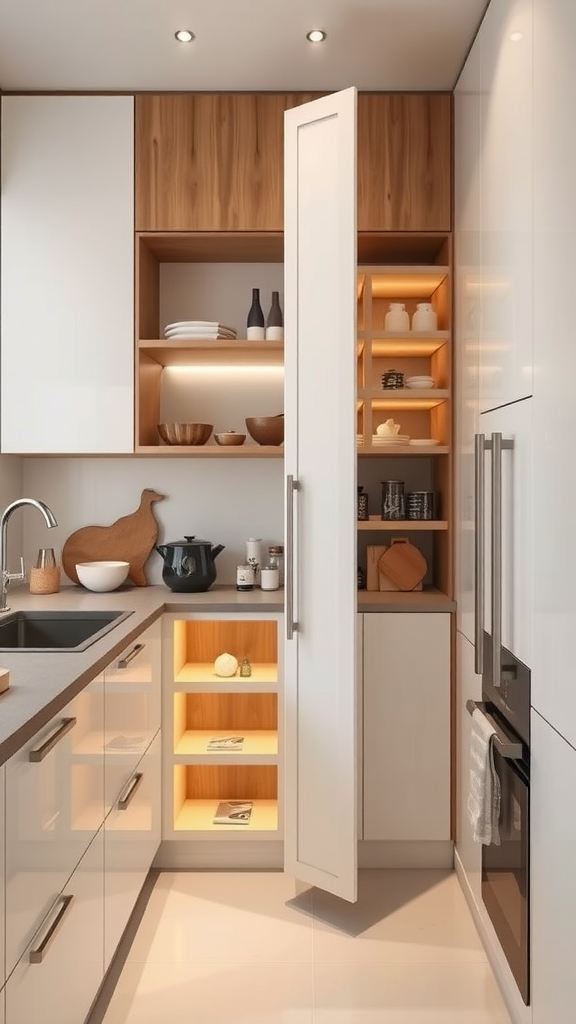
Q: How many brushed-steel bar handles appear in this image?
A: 8